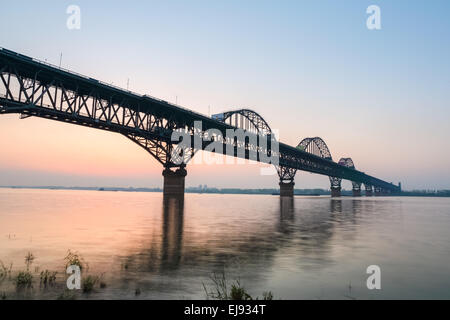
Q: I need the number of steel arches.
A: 3